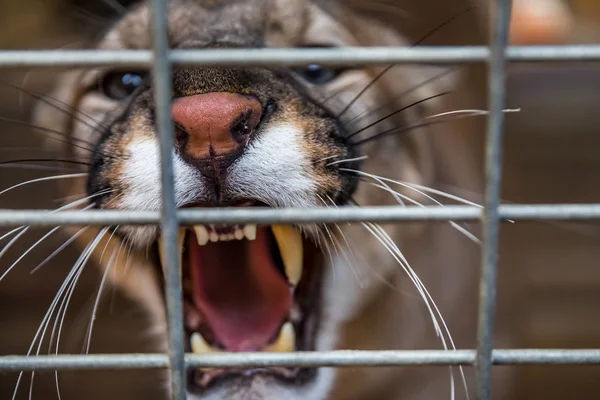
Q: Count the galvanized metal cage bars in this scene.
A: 5